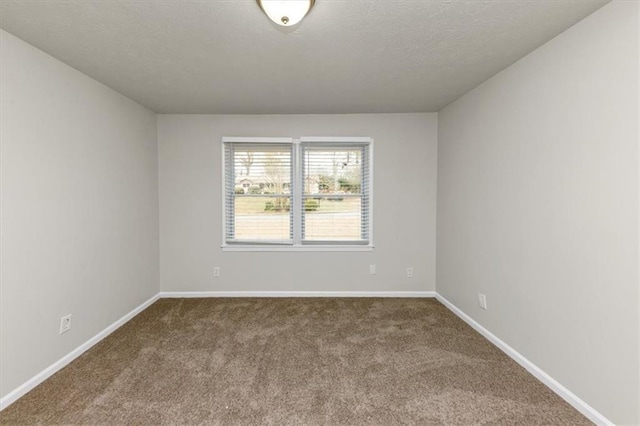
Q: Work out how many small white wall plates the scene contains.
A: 5